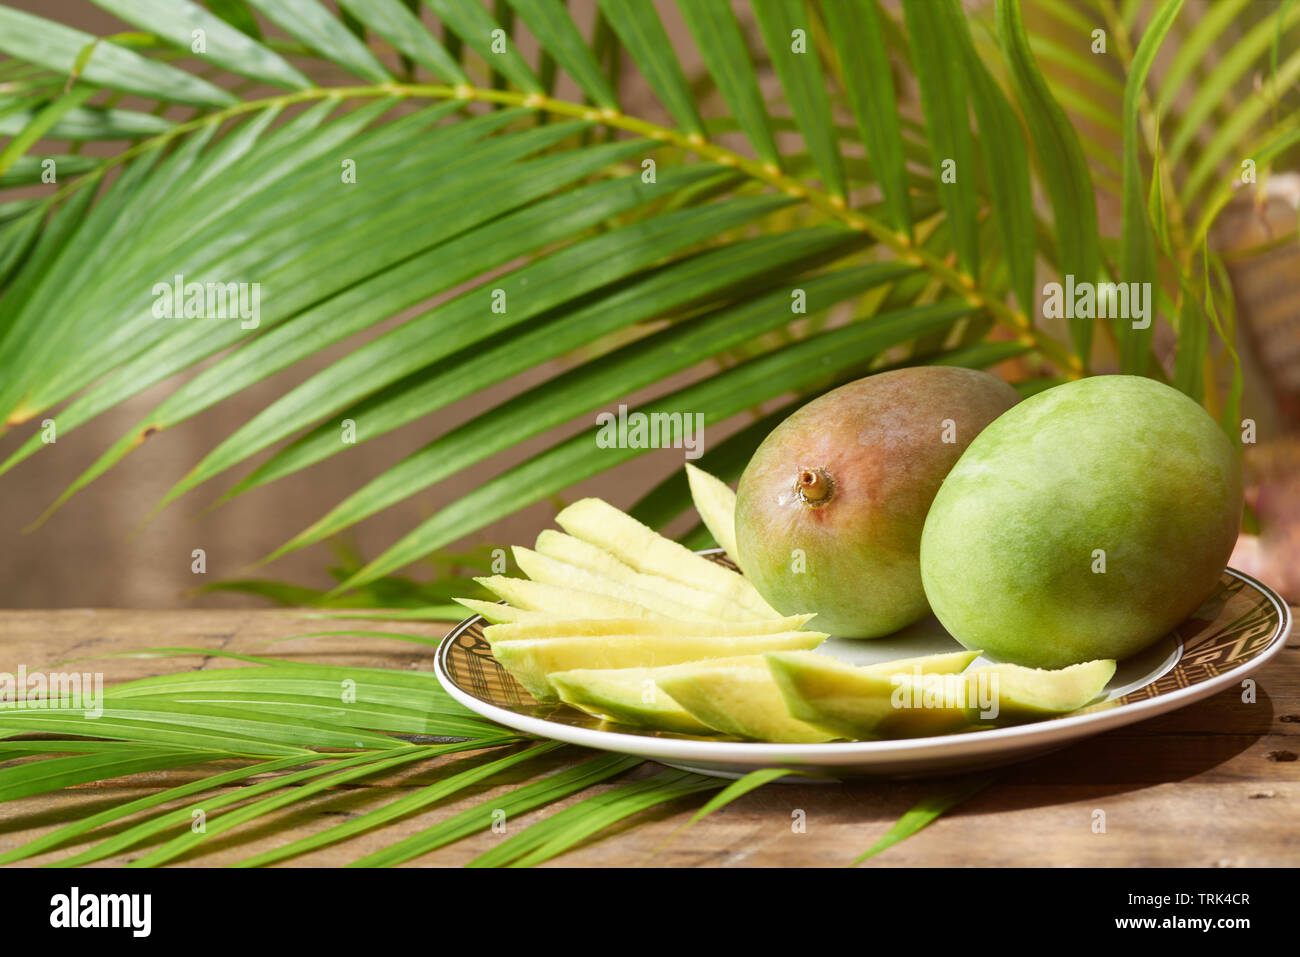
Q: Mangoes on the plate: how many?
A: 2